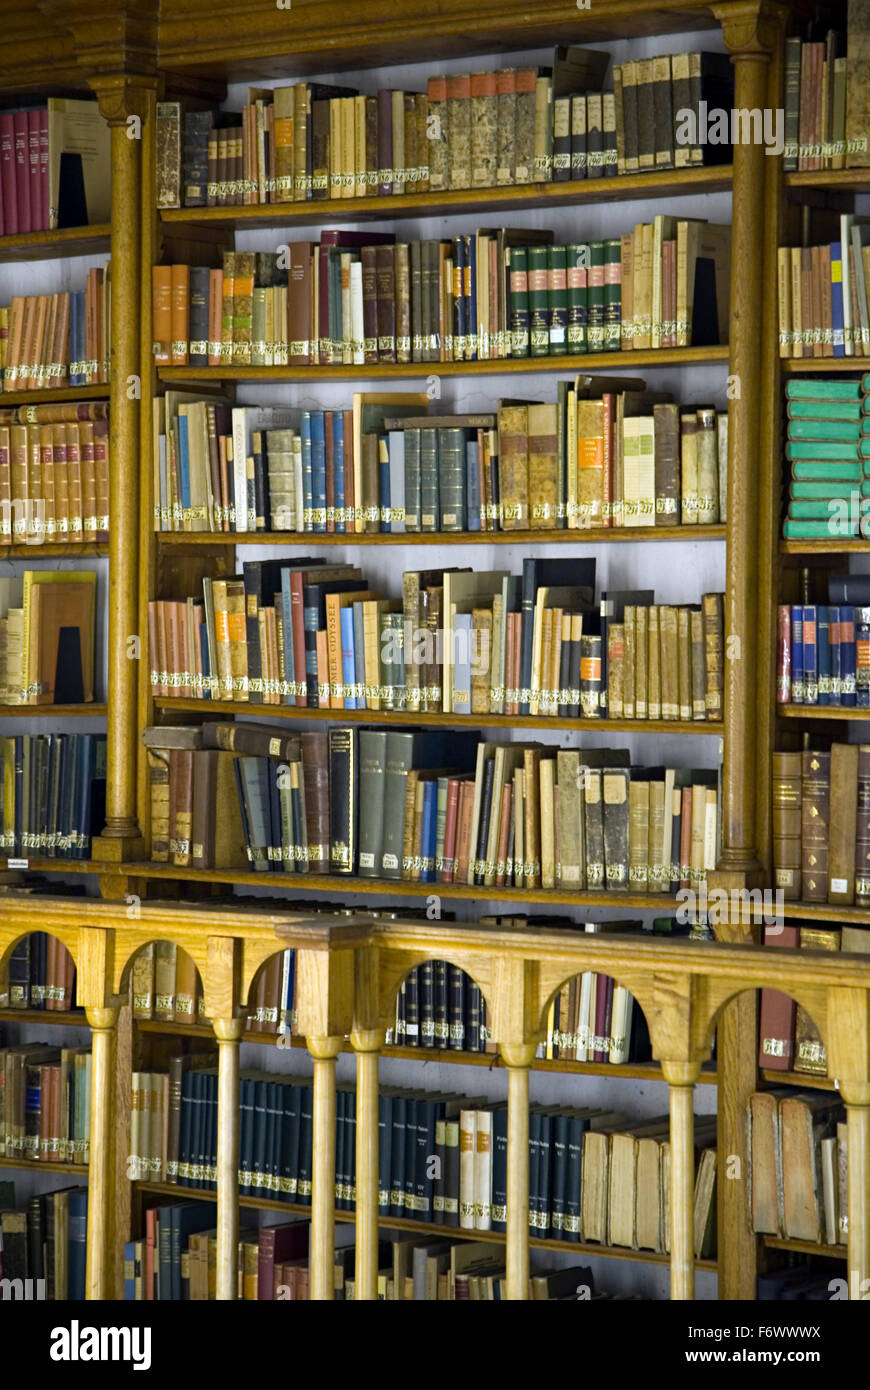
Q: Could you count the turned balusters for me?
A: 7